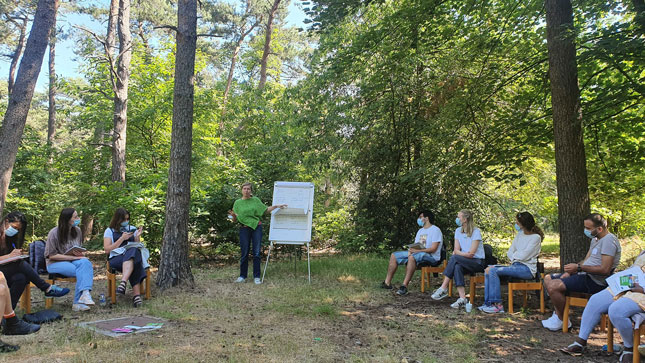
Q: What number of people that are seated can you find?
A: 9